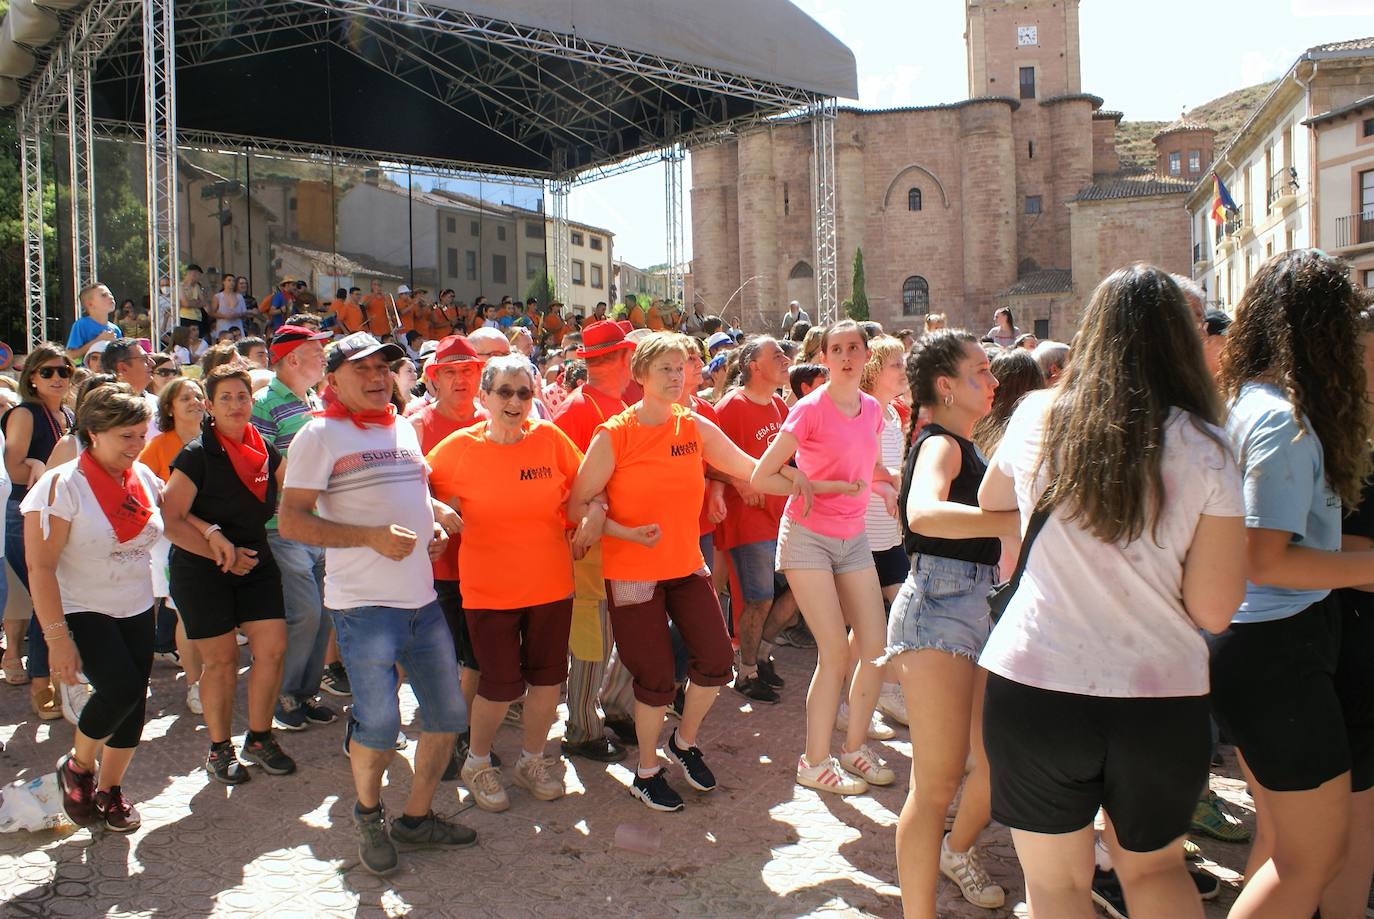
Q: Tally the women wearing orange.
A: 3